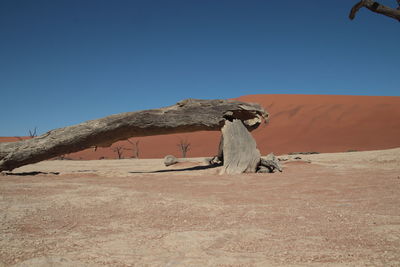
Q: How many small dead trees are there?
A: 4